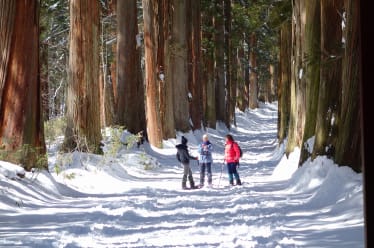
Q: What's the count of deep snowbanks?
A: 2